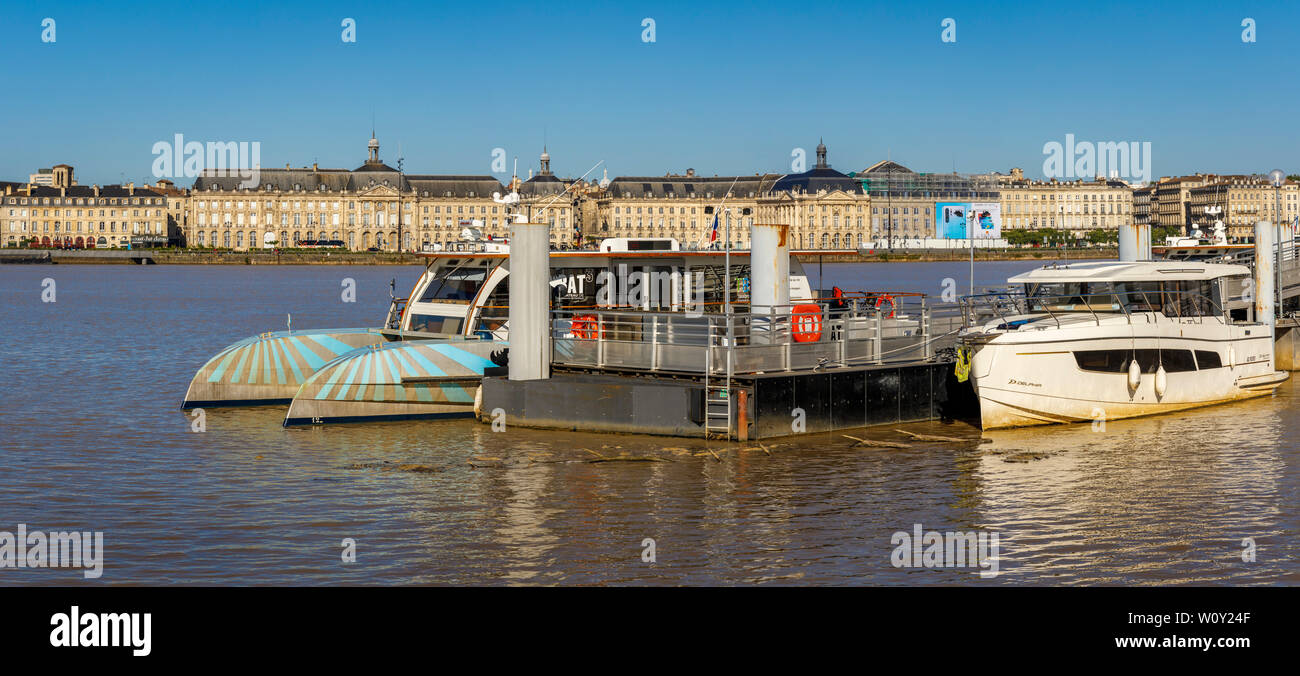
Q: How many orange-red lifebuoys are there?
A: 3